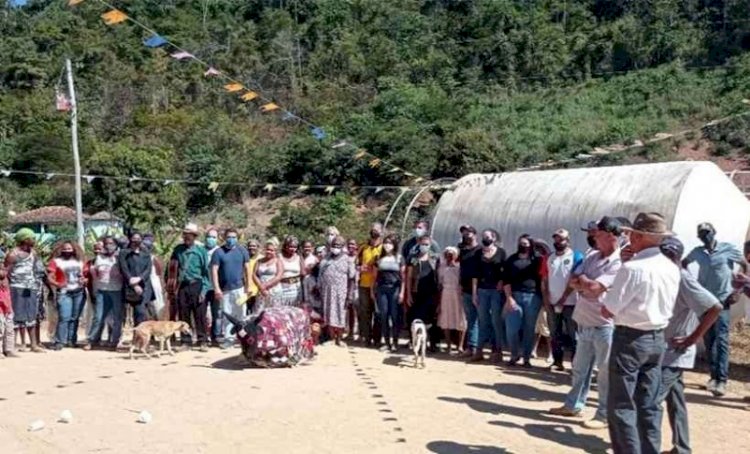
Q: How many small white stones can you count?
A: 3